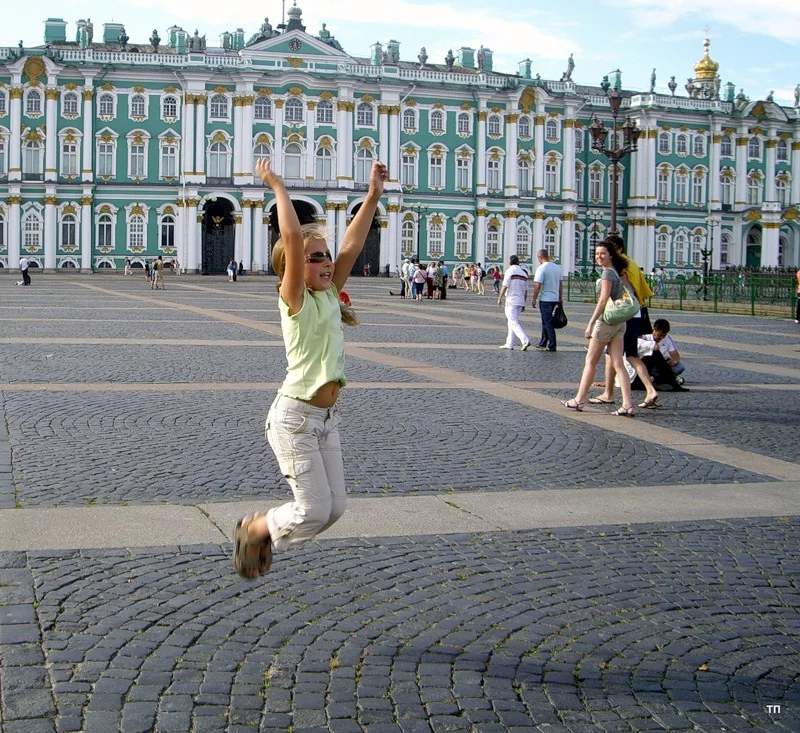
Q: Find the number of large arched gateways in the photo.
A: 3